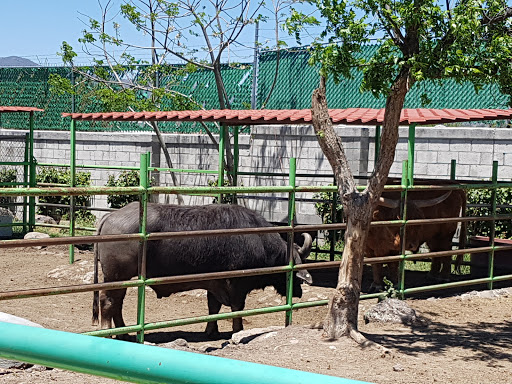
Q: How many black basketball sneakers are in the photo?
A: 0